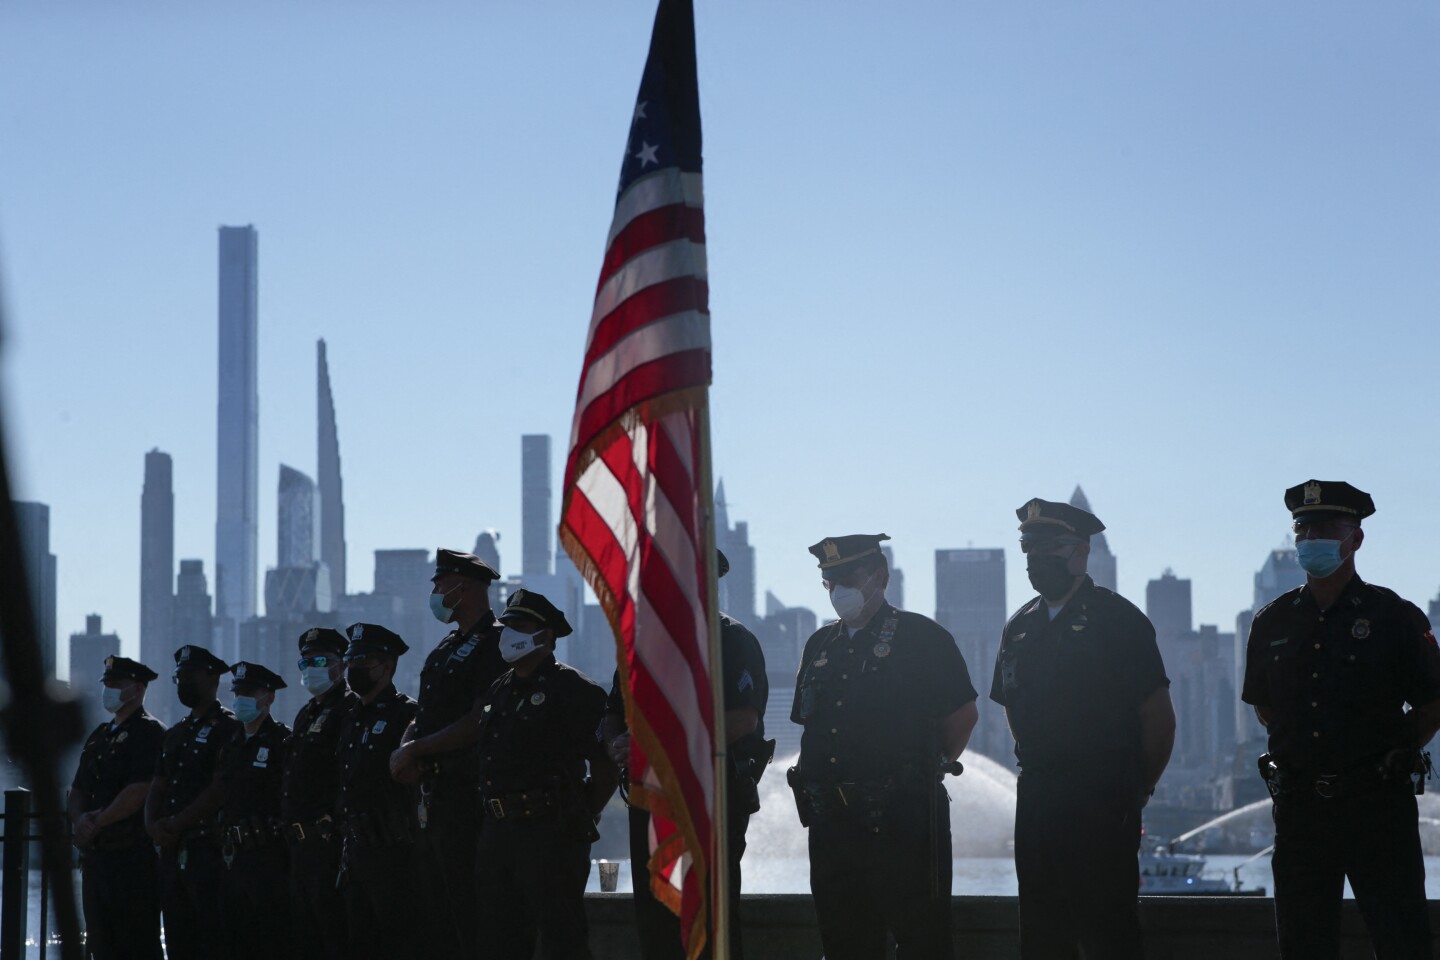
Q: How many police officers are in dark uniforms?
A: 11